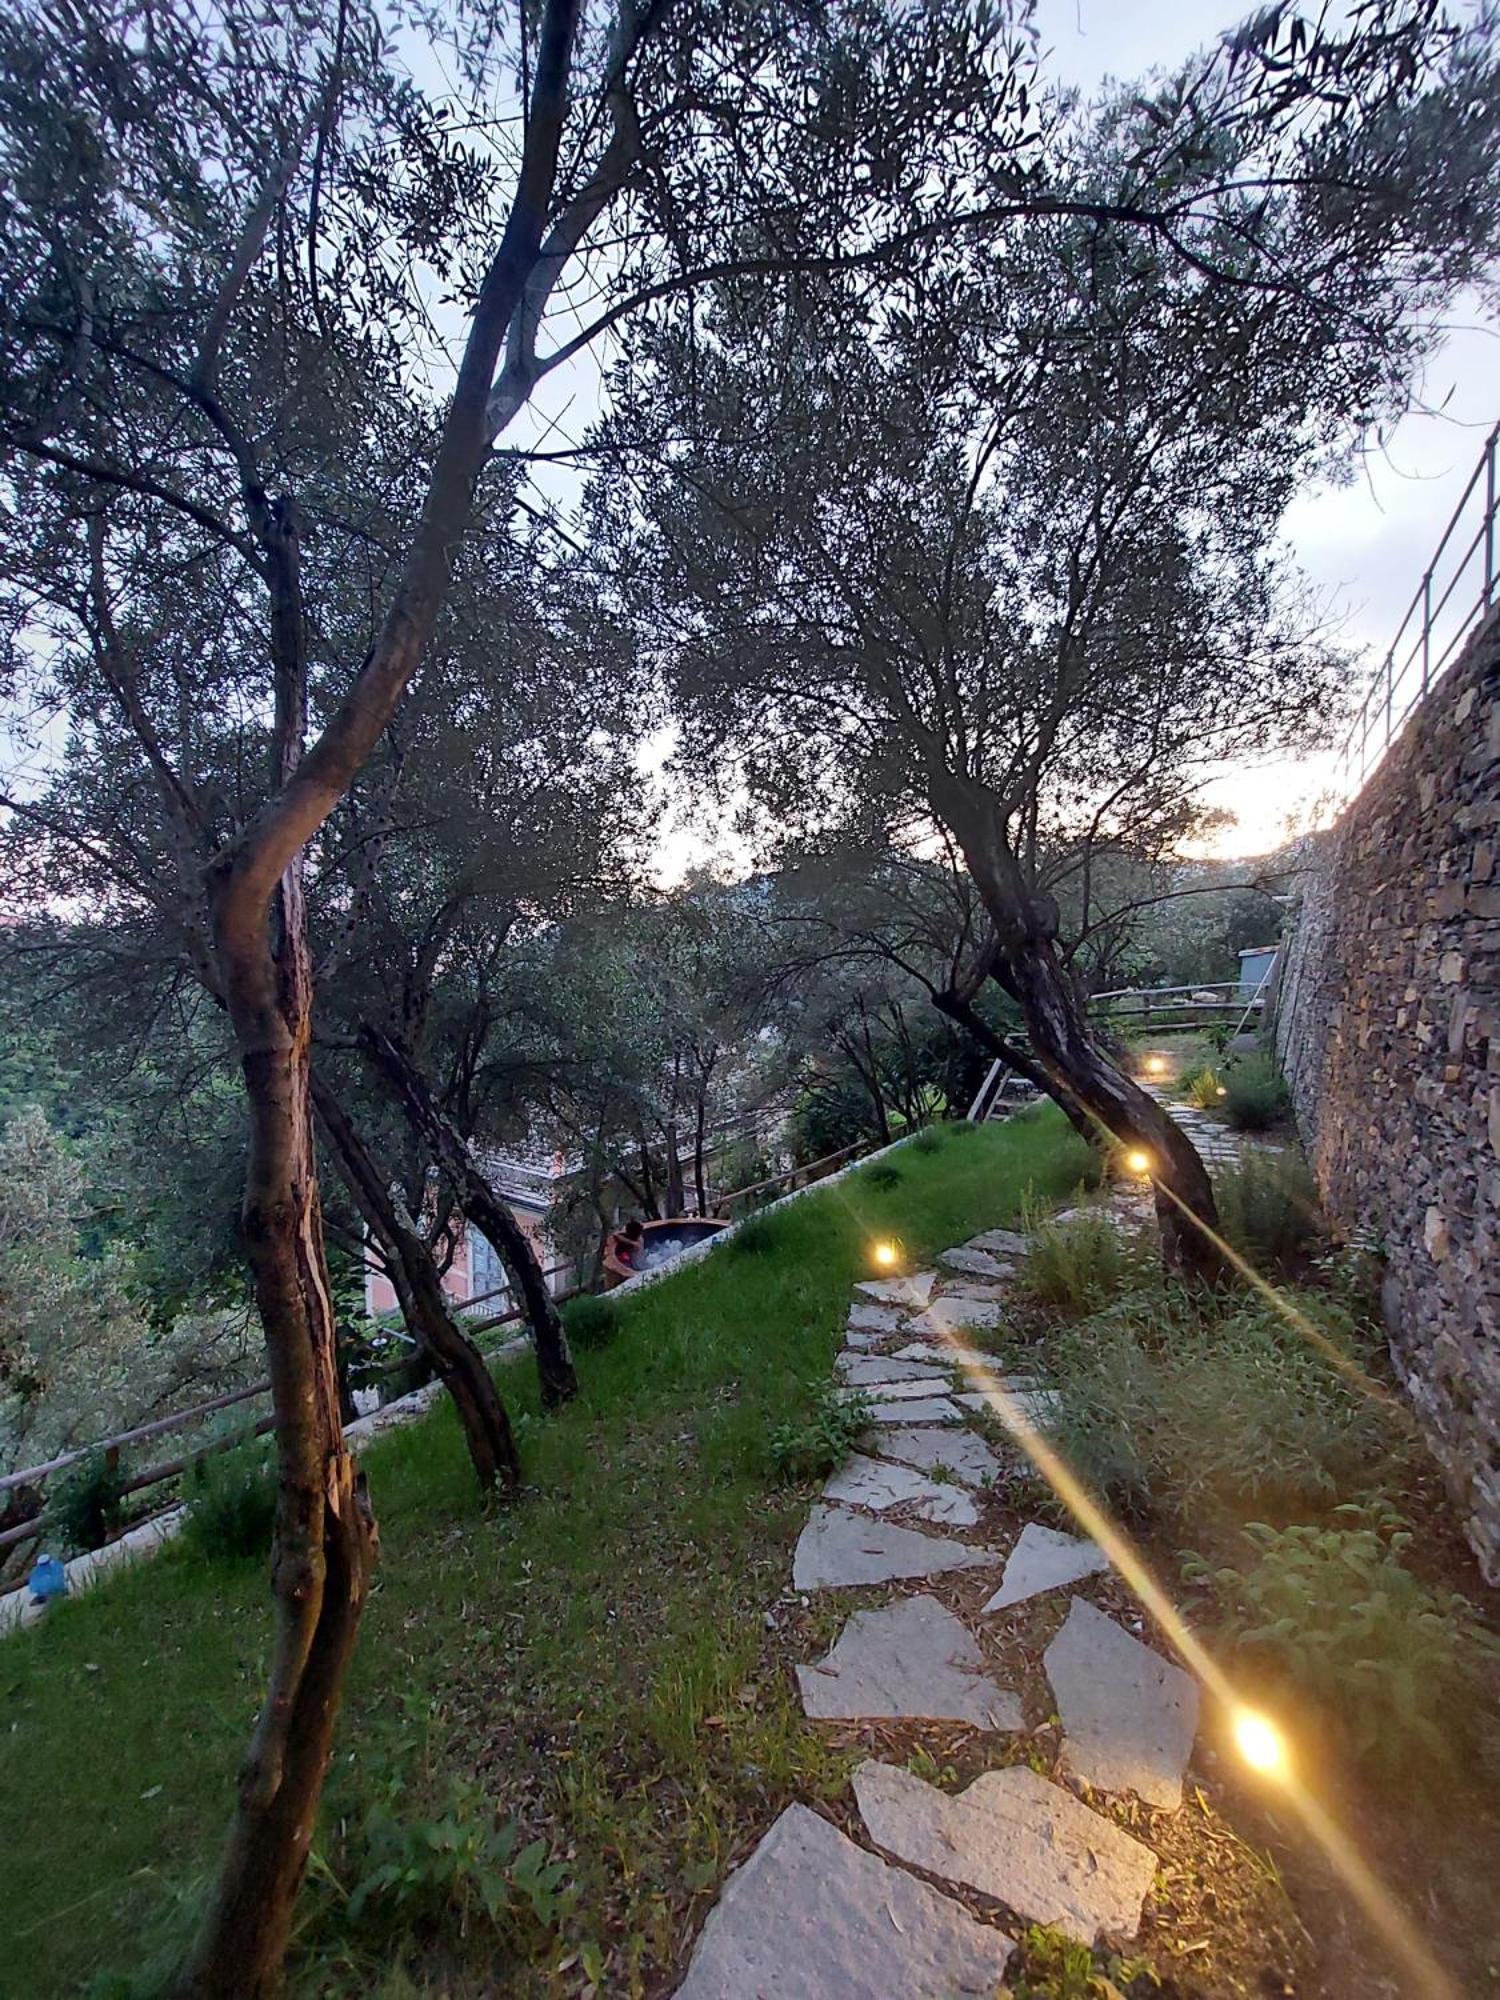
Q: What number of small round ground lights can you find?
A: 5